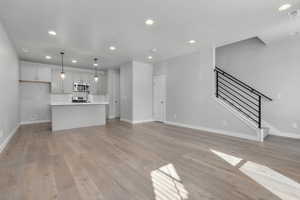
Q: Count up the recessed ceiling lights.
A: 9